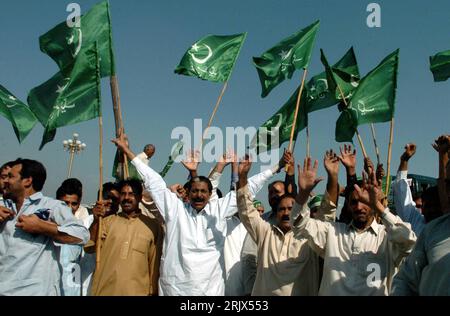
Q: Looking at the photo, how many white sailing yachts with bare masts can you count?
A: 0